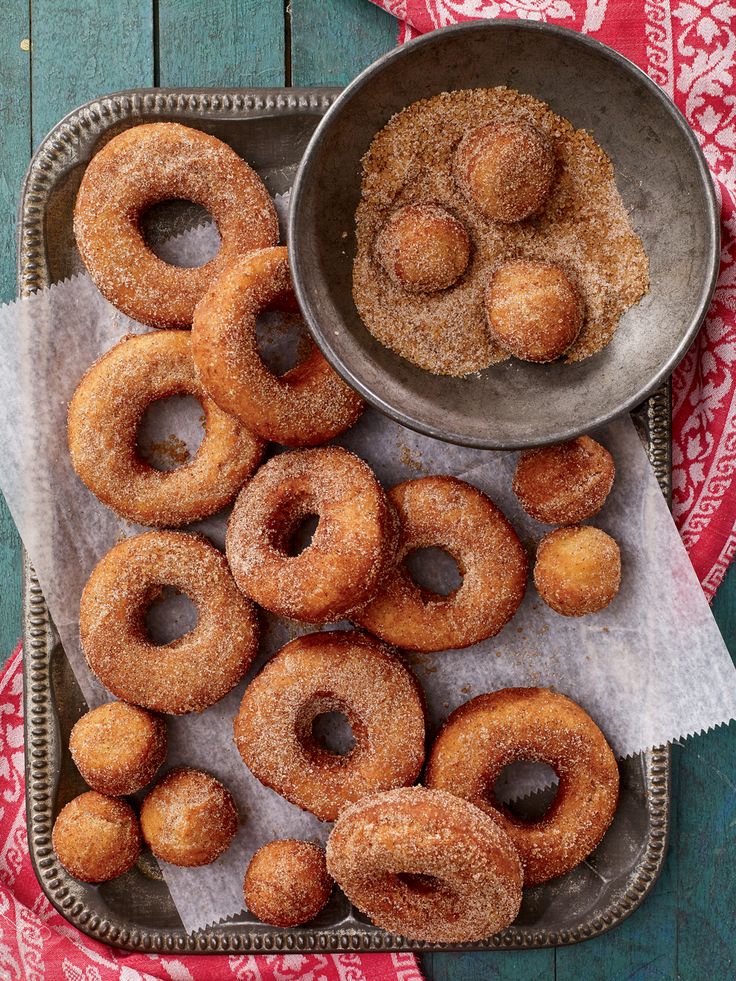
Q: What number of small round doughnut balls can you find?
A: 9